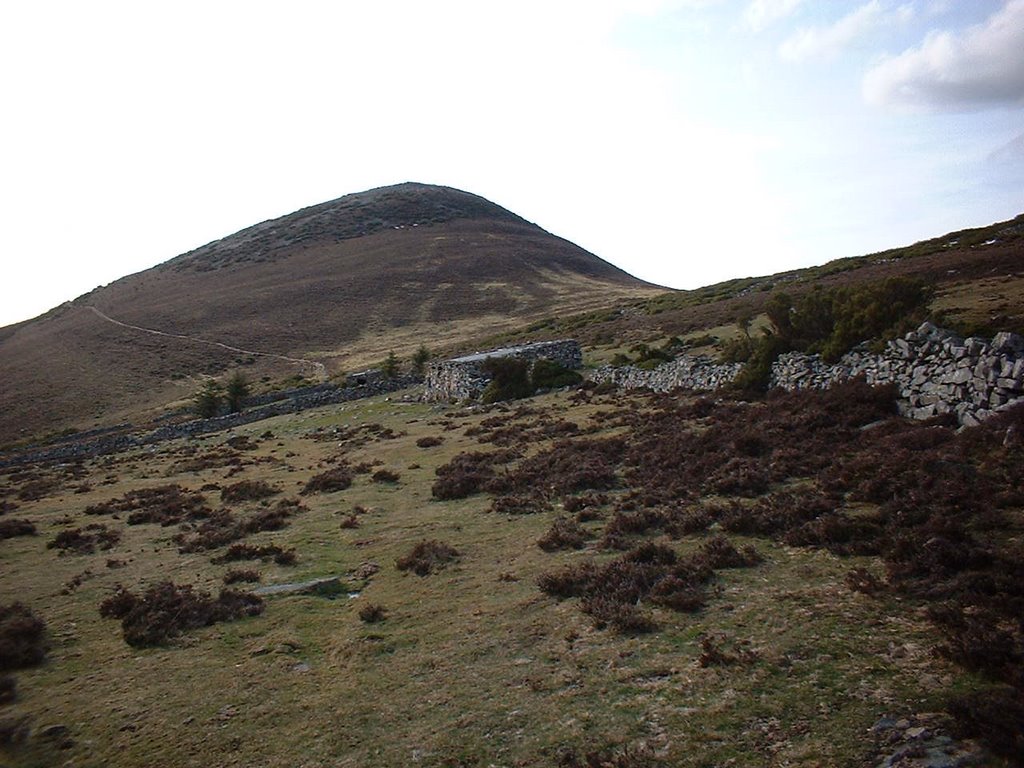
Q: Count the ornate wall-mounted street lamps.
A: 0